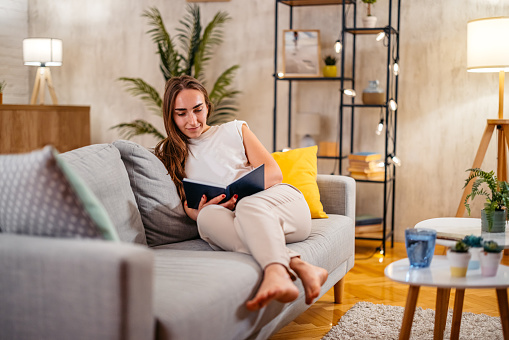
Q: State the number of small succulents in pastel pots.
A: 3